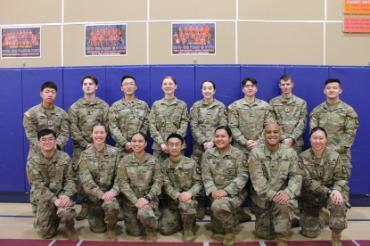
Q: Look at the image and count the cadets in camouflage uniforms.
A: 15